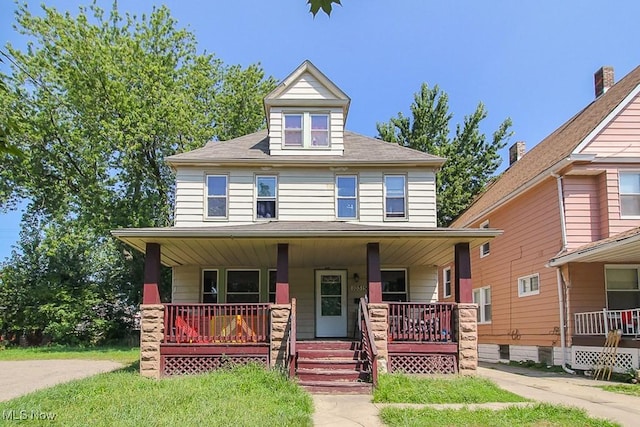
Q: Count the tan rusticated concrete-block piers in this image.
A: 4